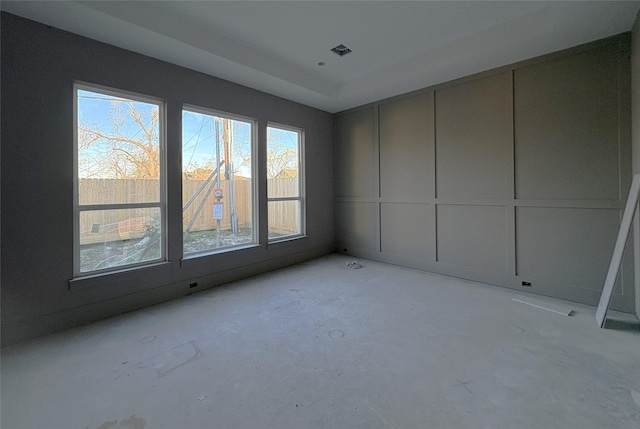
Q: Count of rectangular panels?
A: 8